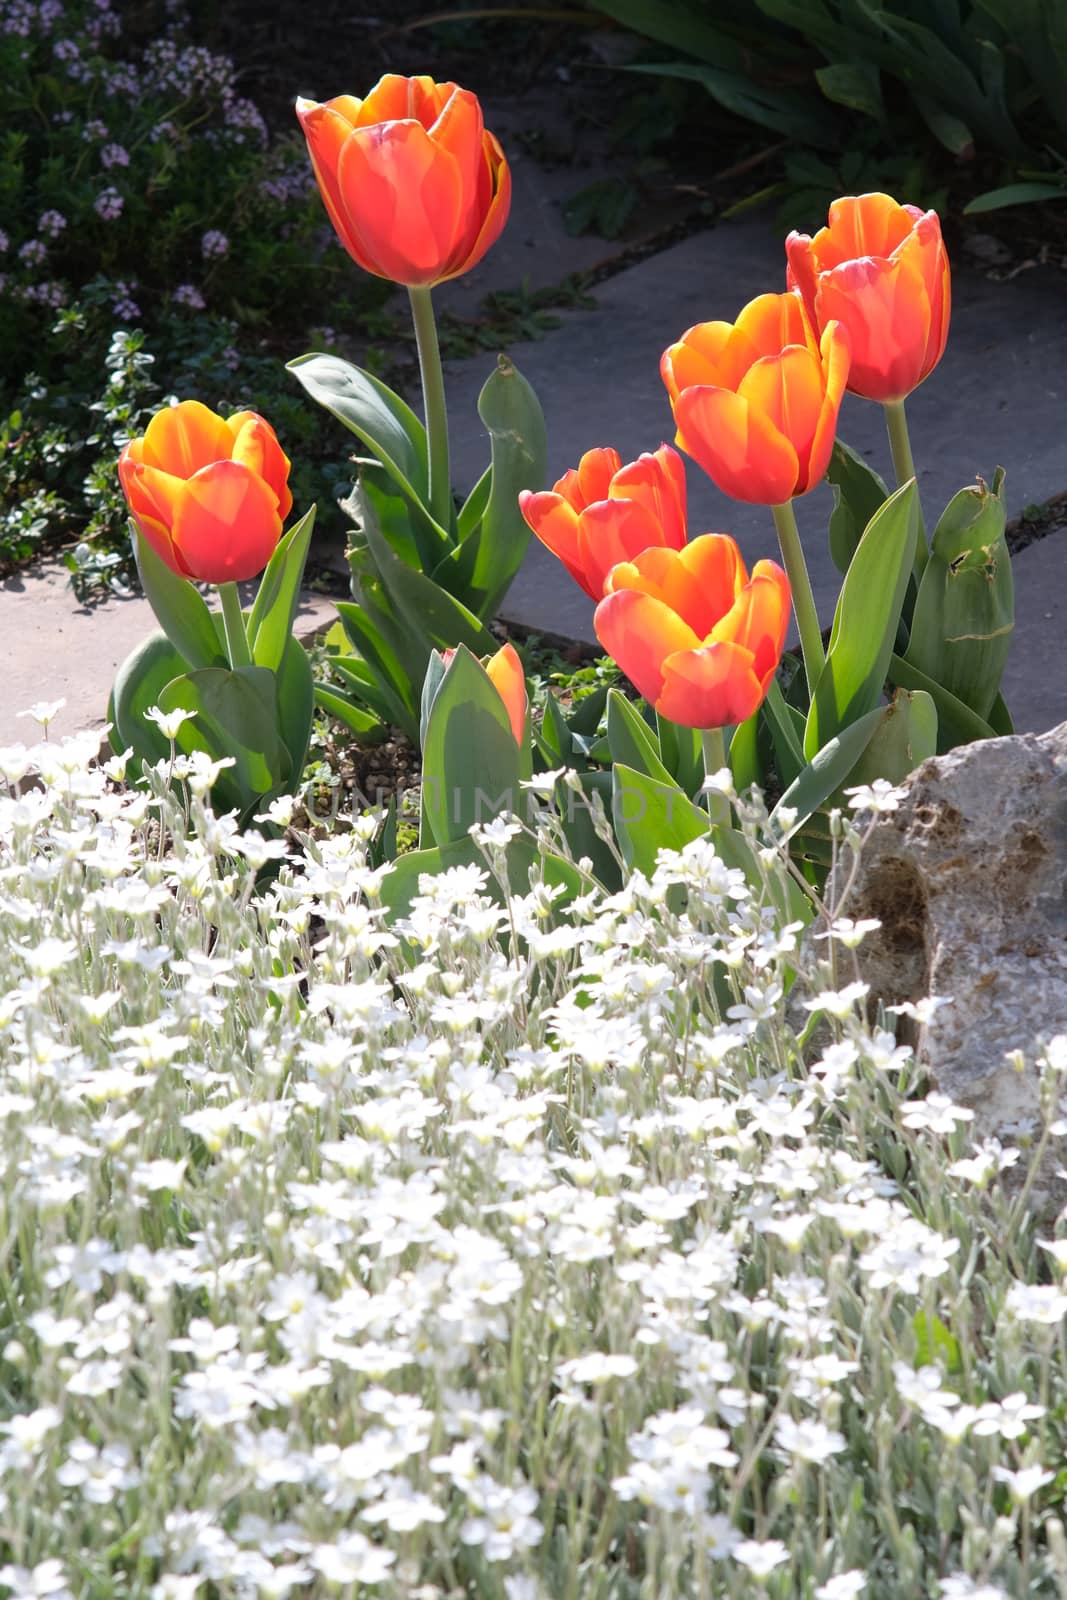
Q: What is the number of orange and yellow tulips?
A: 7